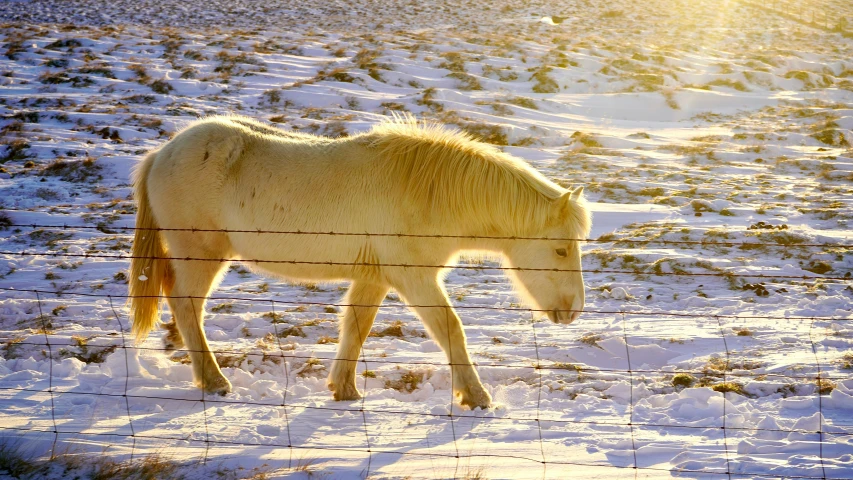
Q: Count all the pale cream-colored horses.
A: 1